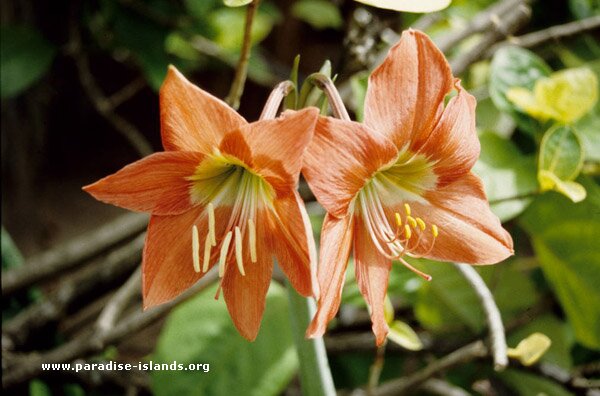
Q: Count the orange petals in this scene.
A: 12